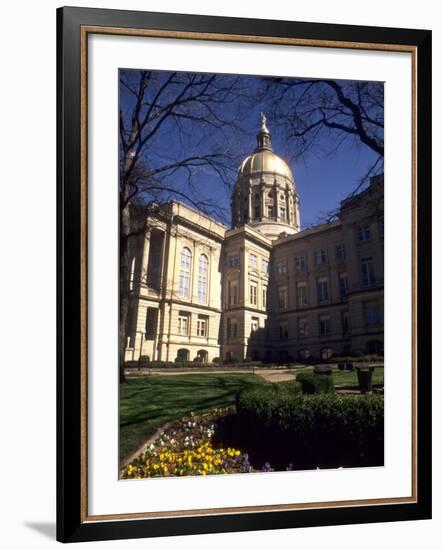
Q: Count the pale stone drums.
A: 1